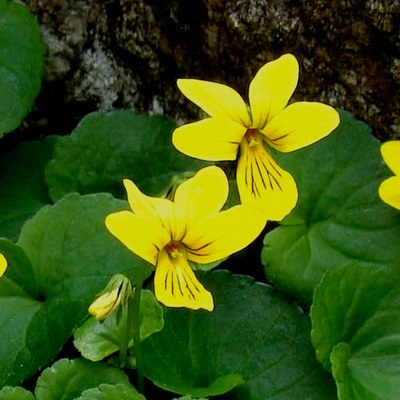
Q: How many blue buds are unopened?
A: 0